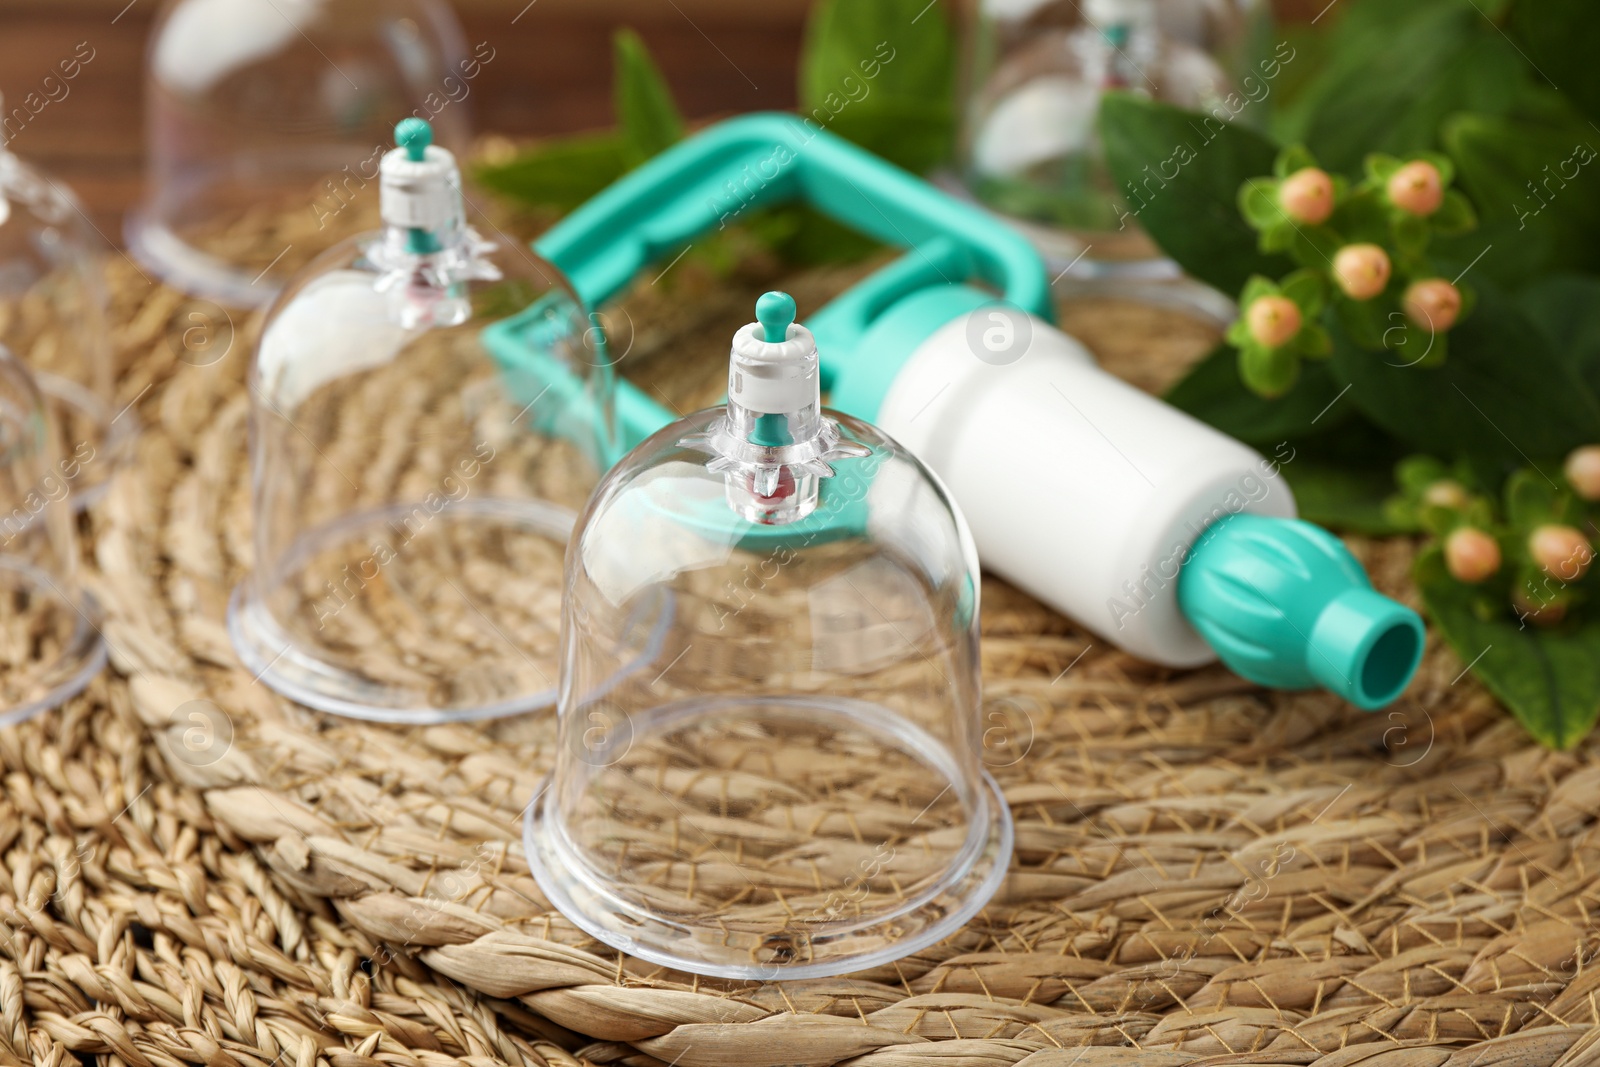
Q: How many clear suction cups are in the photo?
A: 7